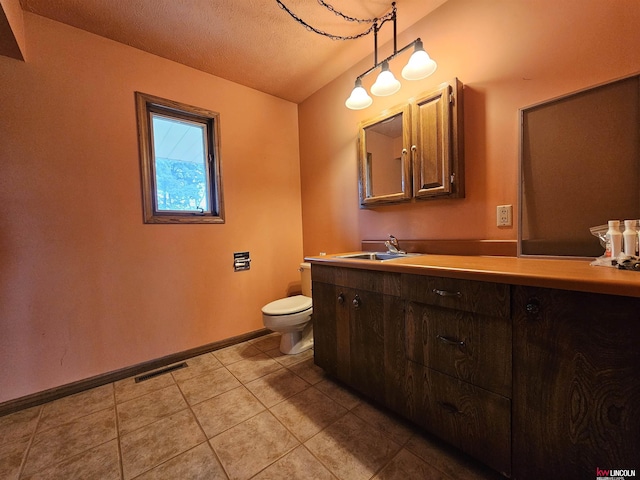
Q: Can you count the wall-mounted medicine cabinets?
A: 1